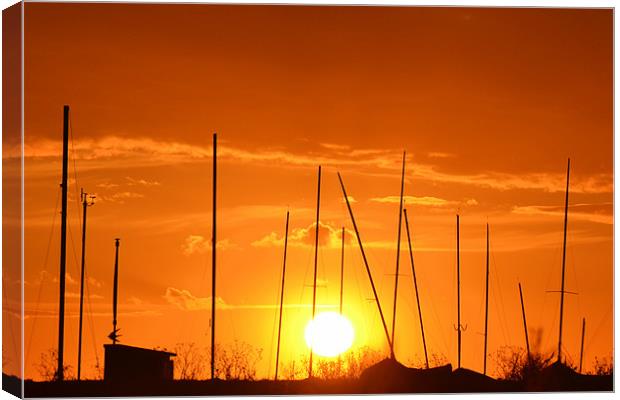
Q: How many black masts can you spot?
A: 15